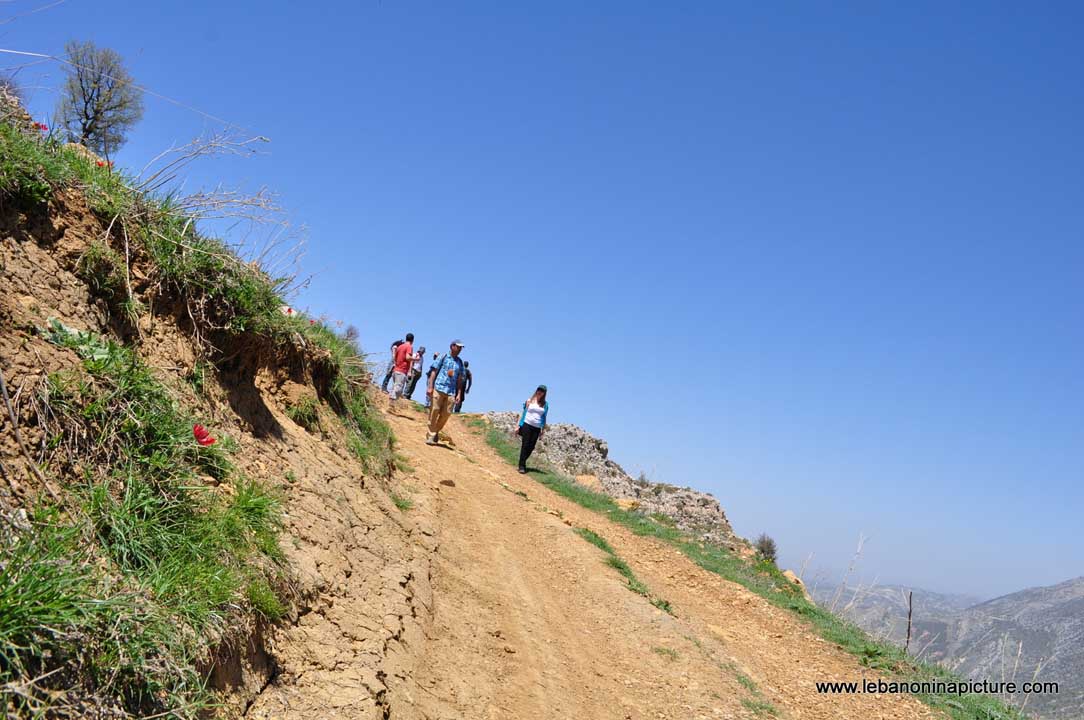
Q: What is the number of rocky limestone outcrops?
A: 1